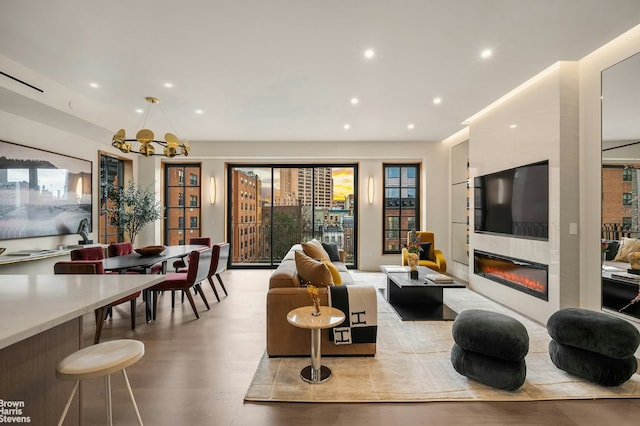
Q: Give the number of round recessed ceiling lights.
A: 10